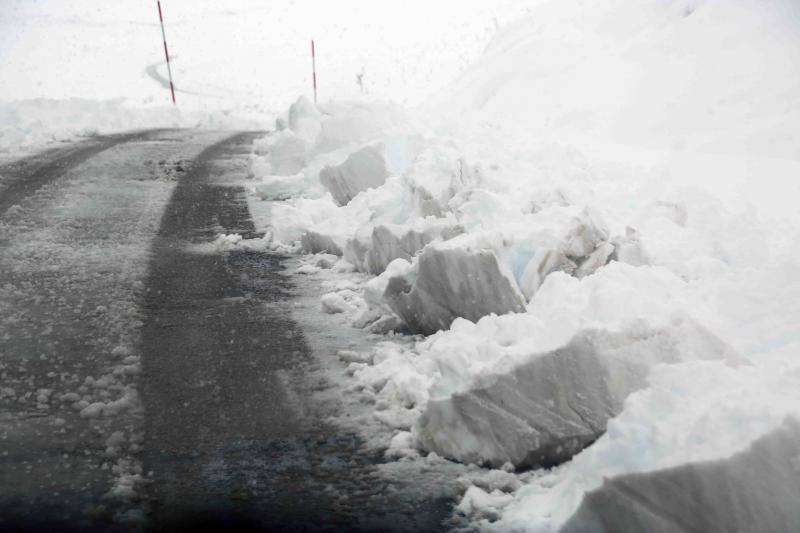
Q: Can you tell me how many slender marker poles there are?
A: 2